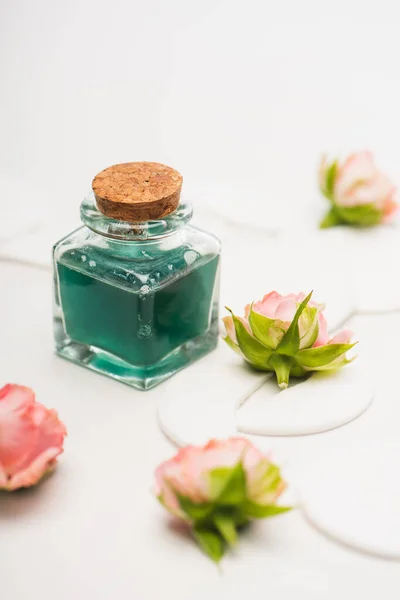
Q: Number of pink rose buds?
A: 4